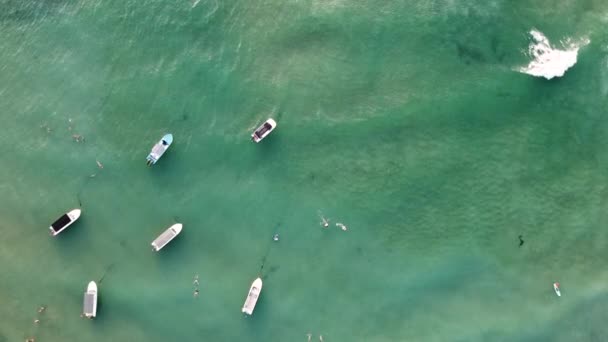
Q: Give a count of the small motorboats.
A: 6